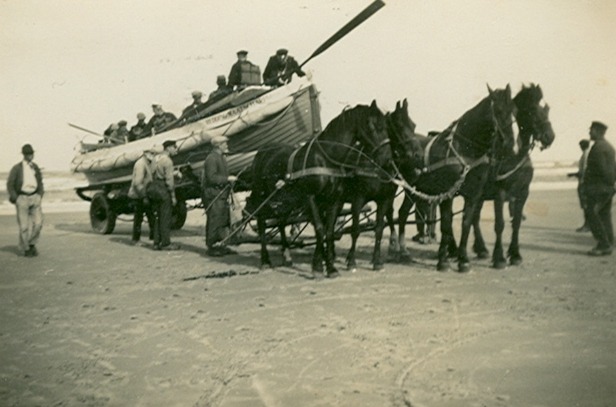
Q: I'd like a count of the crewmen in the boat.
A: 8